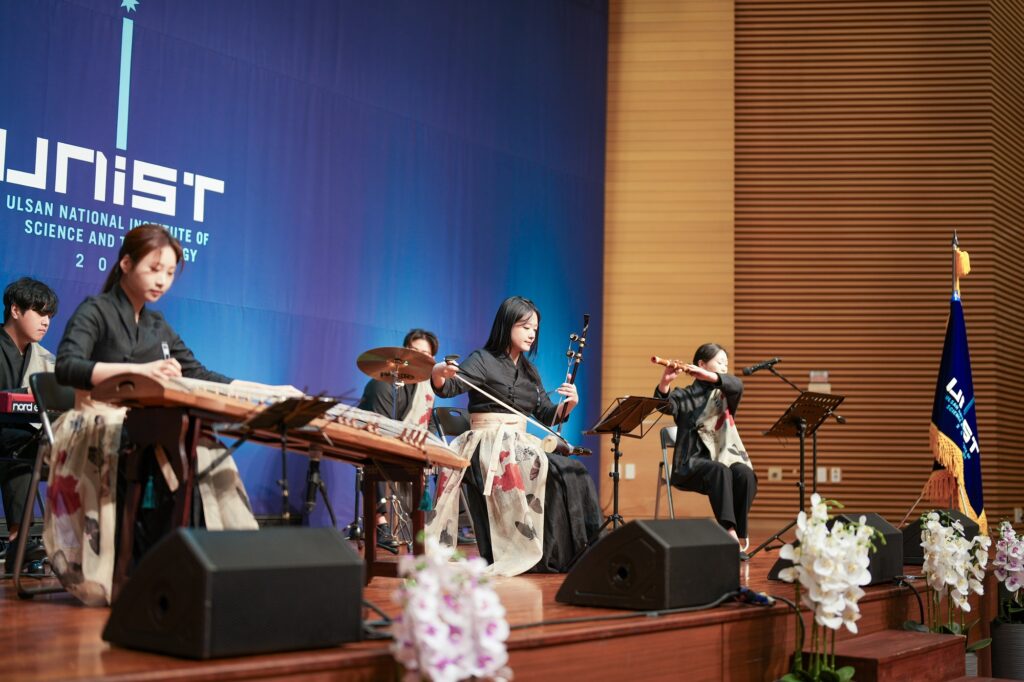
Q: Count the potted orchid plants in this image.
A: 4